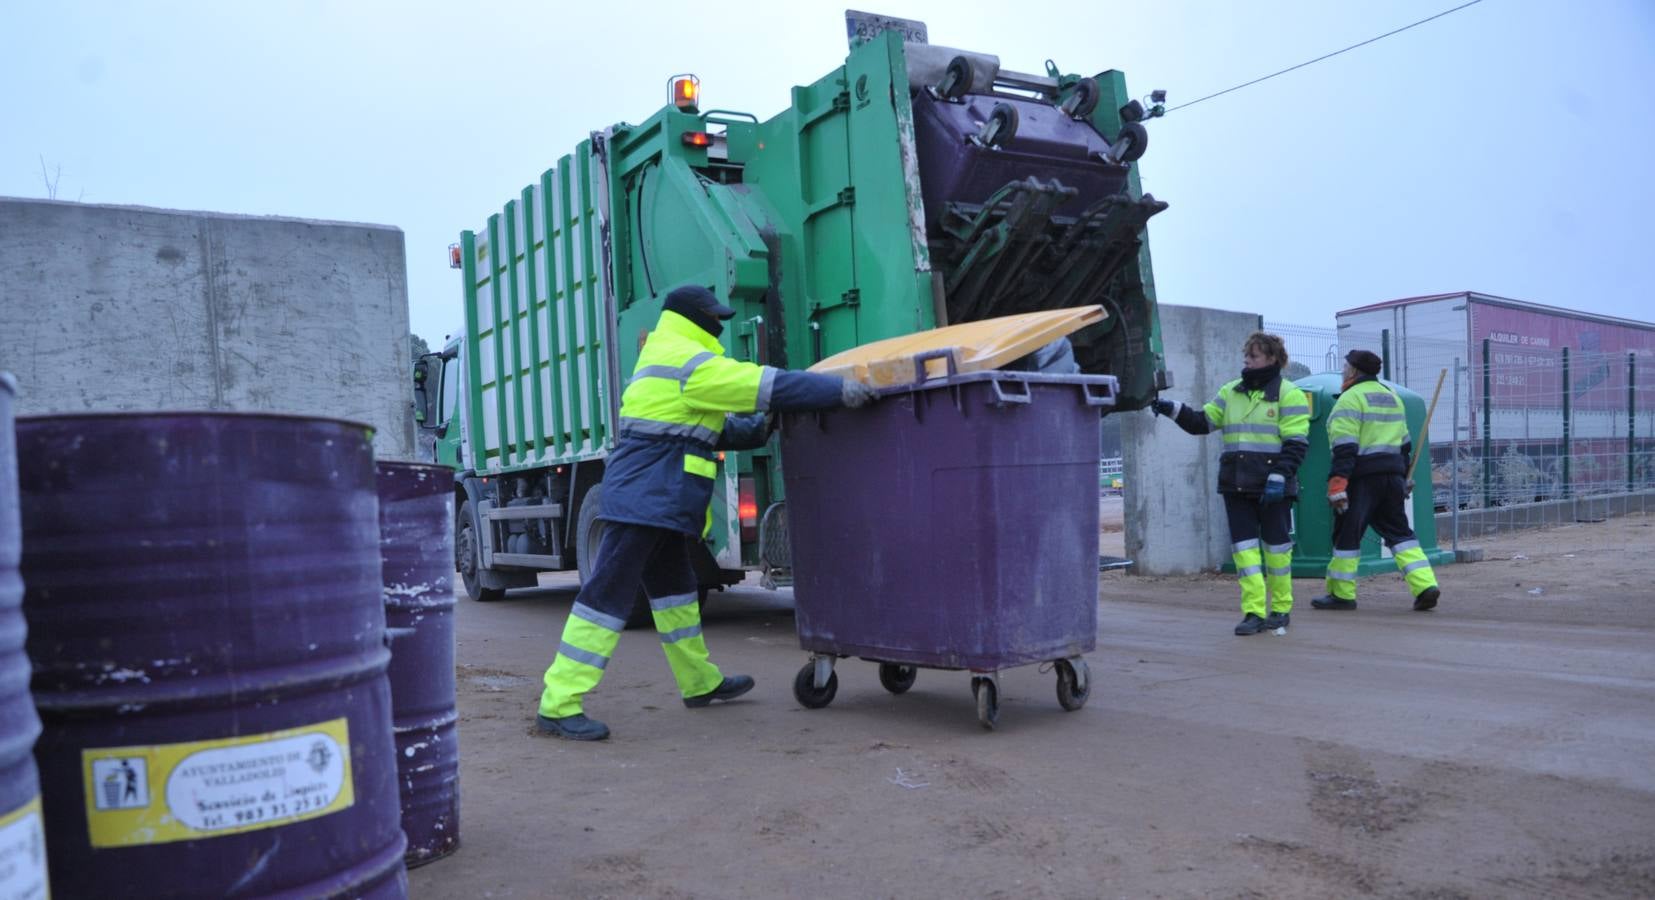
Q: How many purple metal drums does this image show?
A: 3